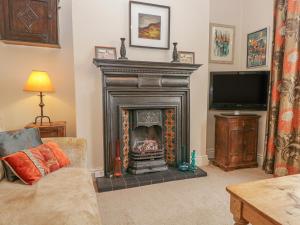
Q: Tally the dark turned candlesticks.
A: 2